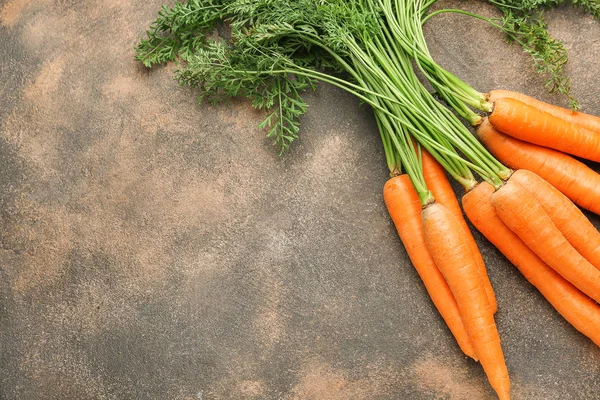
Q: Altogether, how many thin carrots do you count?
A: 9